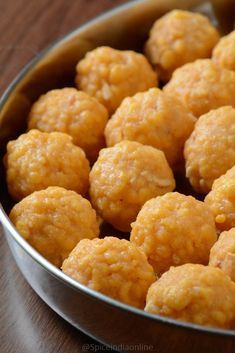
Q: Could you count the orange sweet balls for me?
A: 15